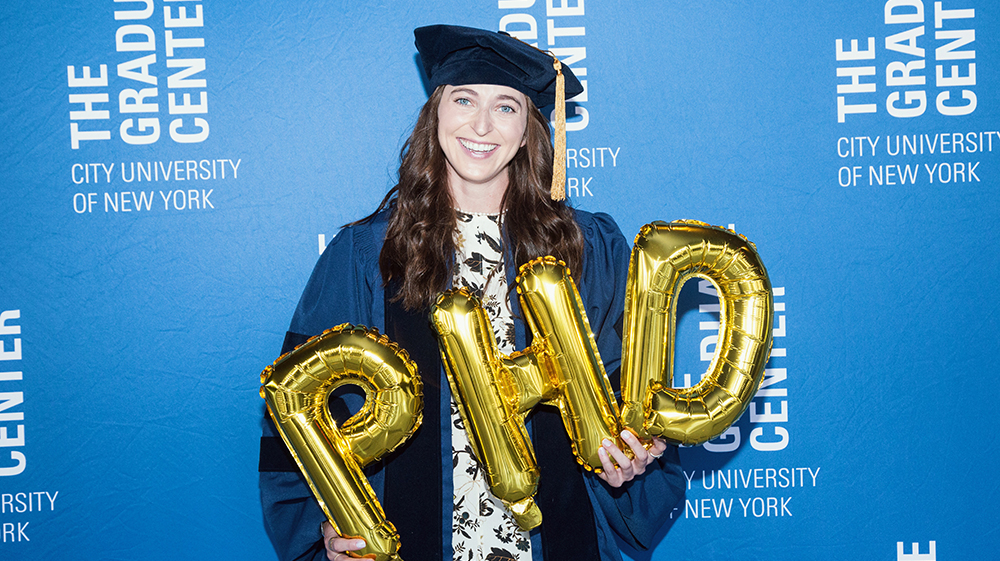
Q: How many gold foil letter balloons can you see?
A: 3